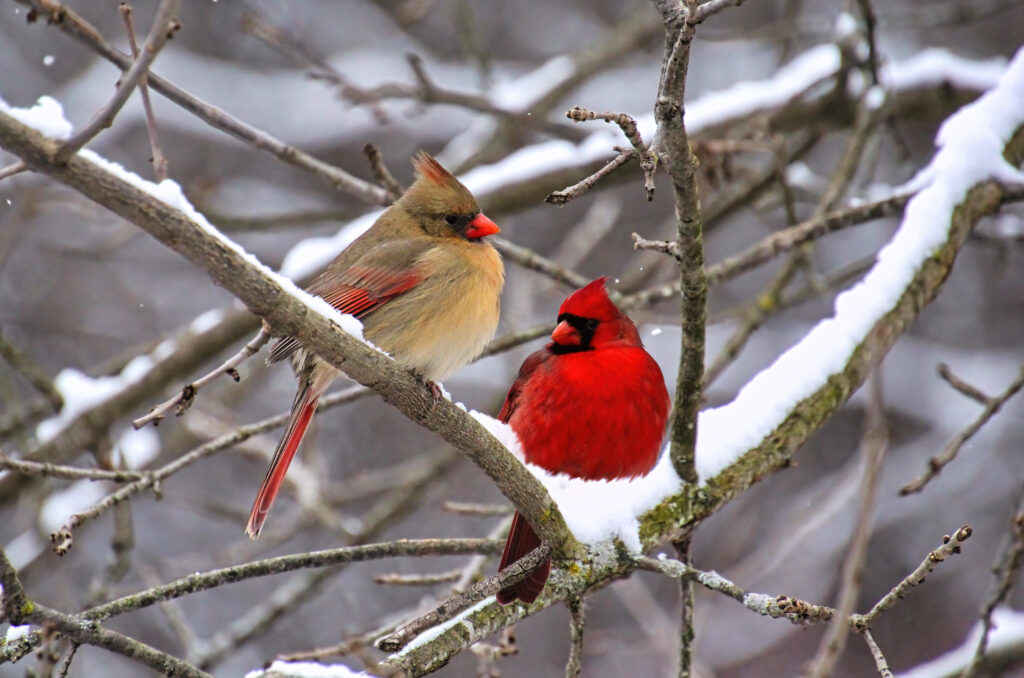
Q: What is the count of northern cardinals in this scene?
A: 2